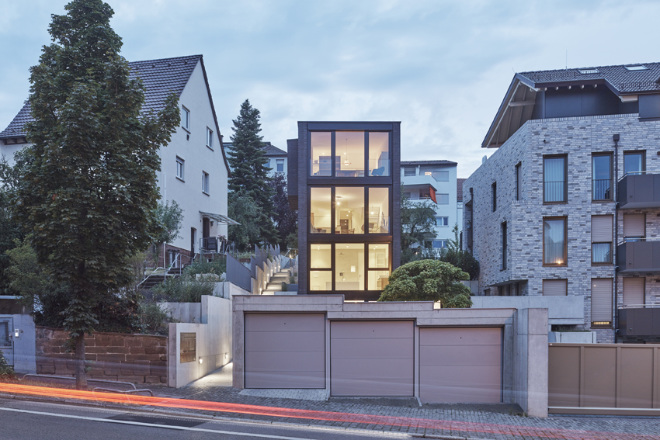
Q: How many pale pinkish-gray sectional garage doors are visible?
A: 3